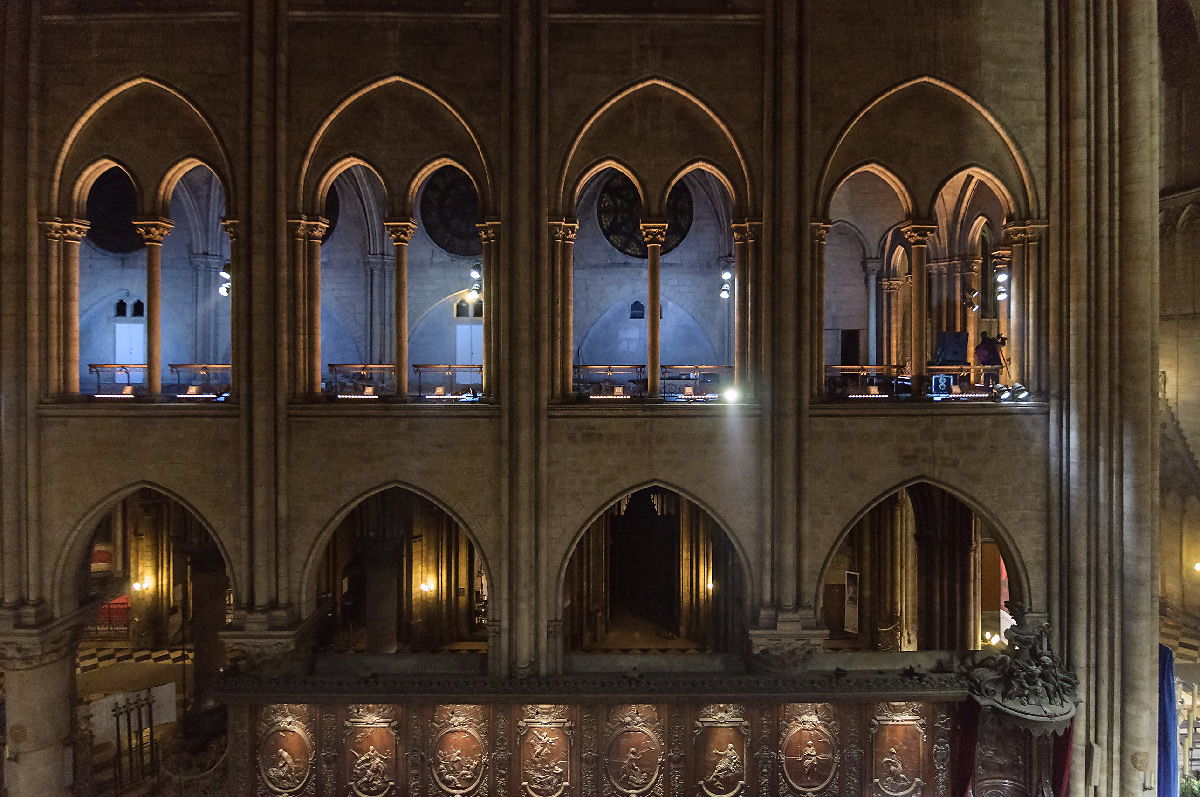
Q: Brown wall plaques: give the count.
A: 8